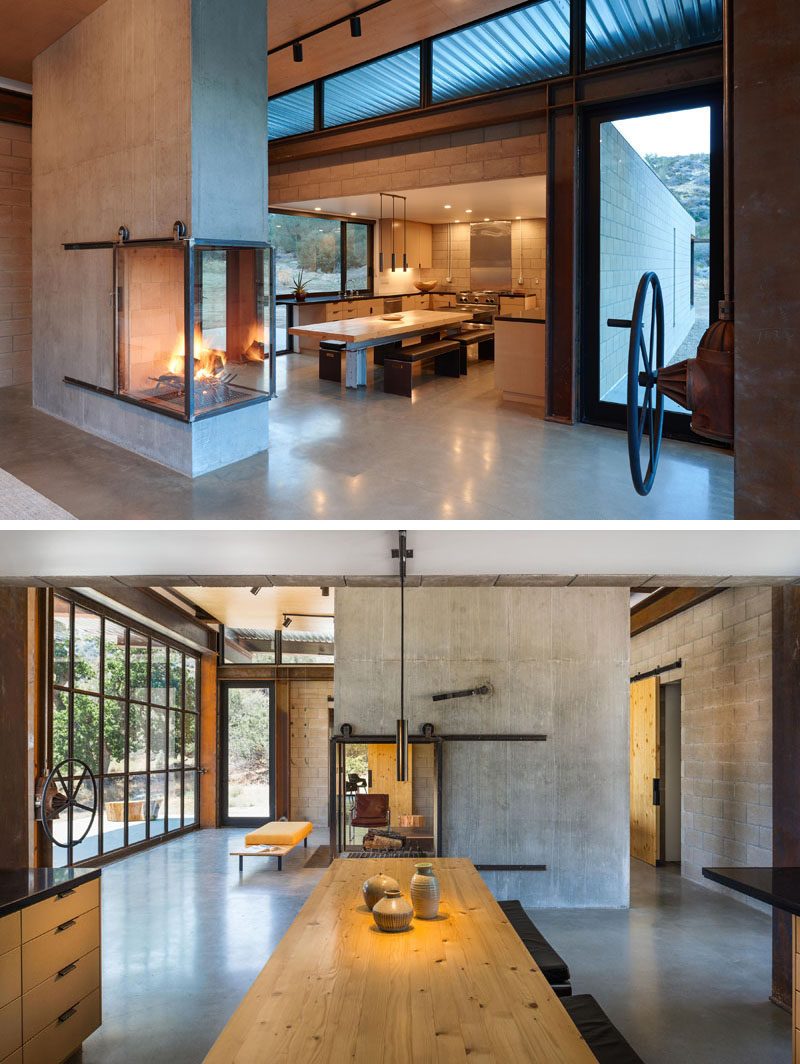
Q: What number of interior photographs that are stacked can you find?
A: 2